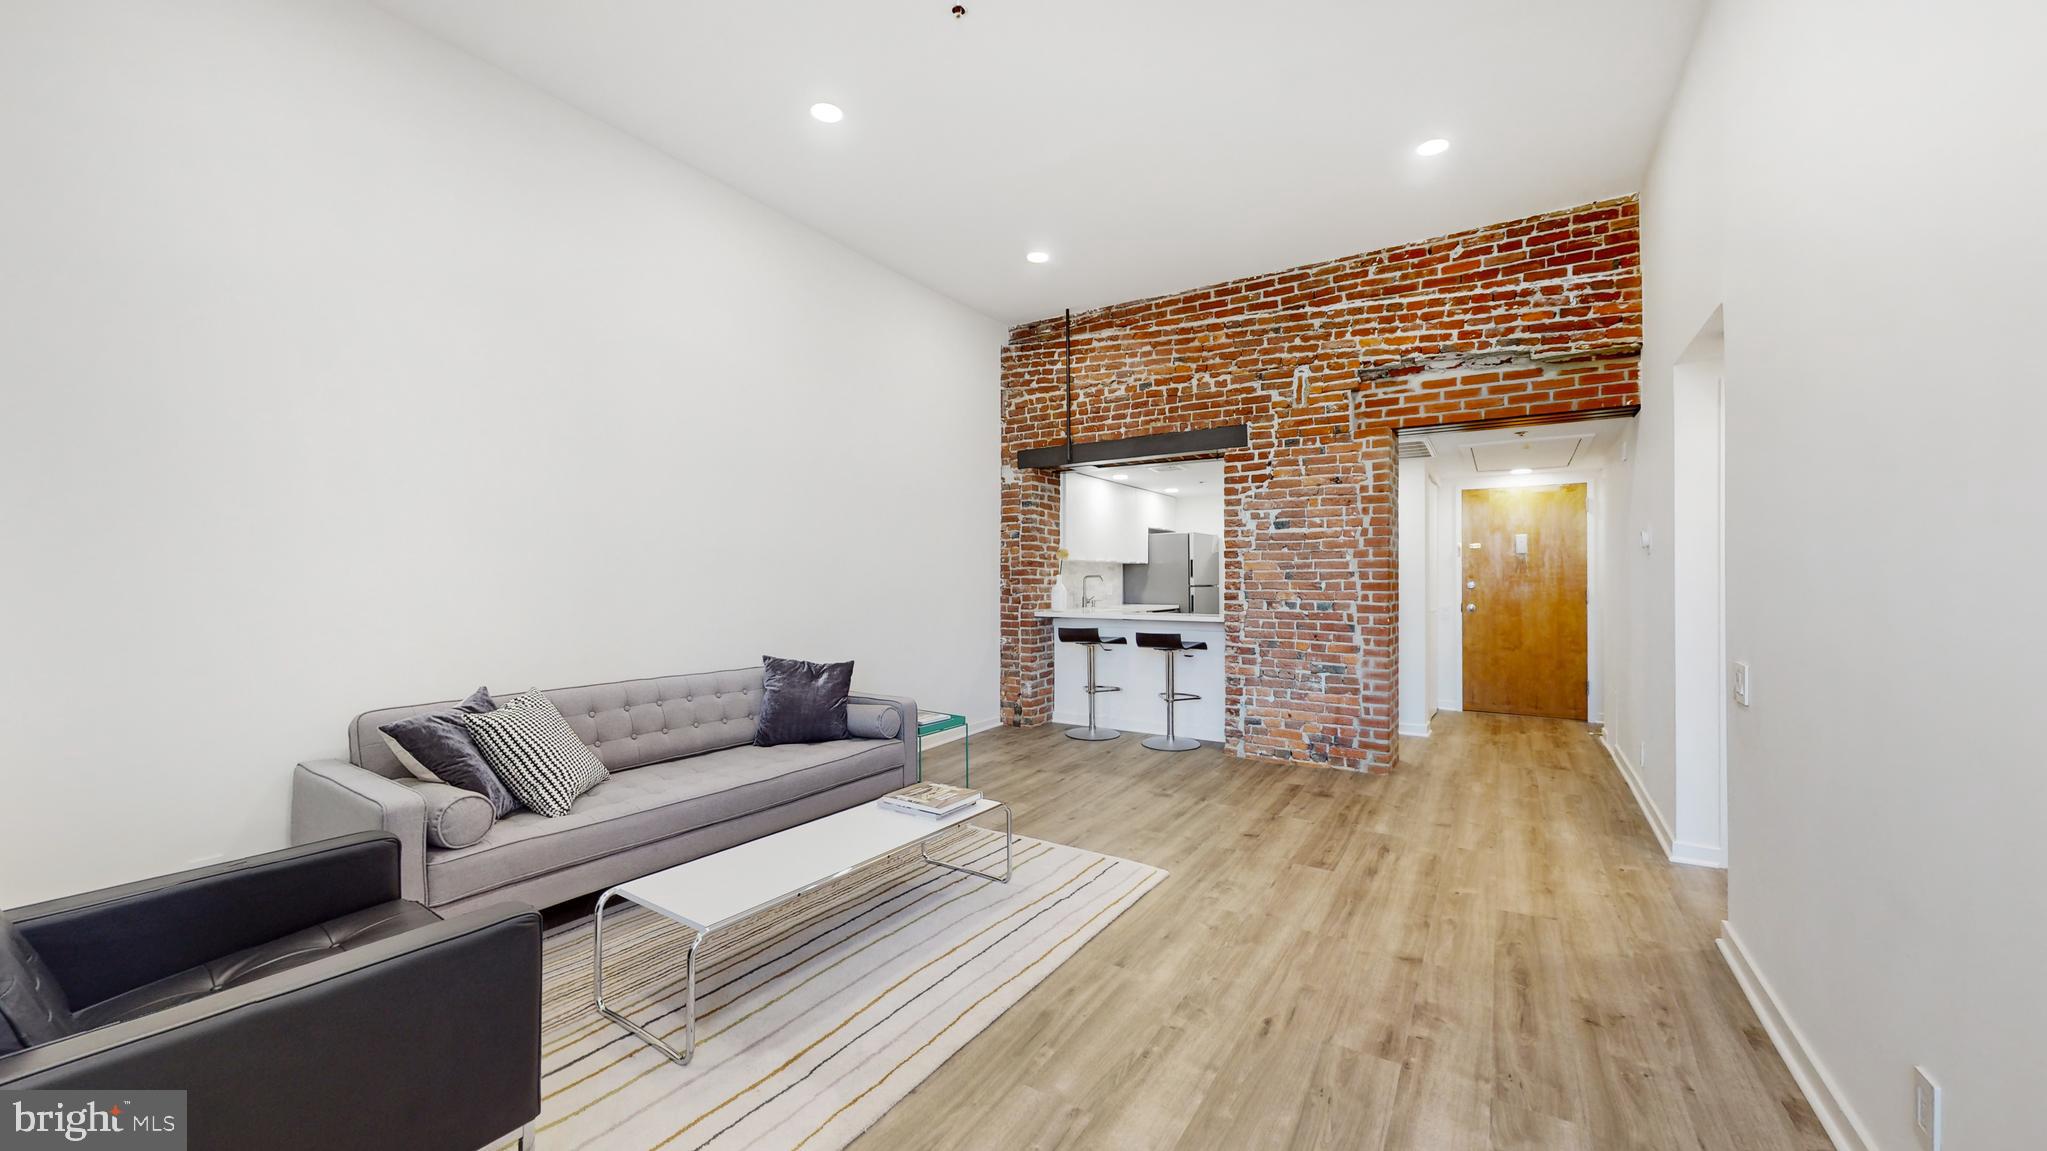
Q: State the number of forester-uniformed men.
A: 0